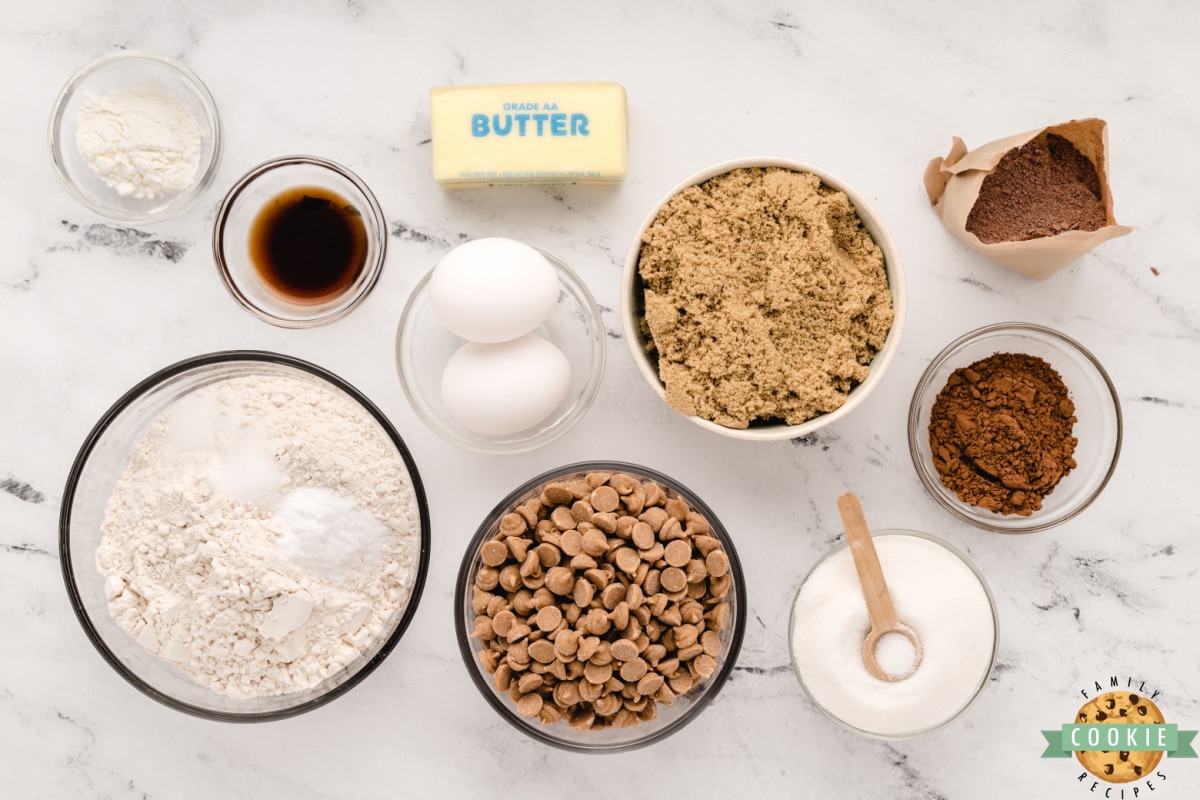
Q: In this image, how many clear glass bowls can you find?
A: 7